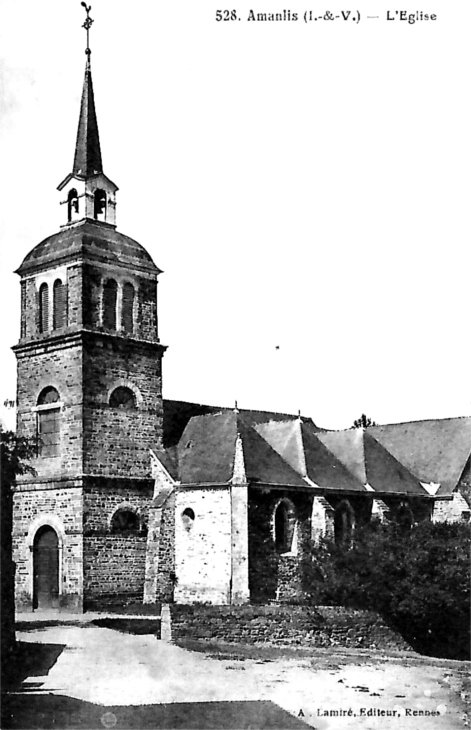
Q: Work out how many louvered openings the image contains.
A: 4